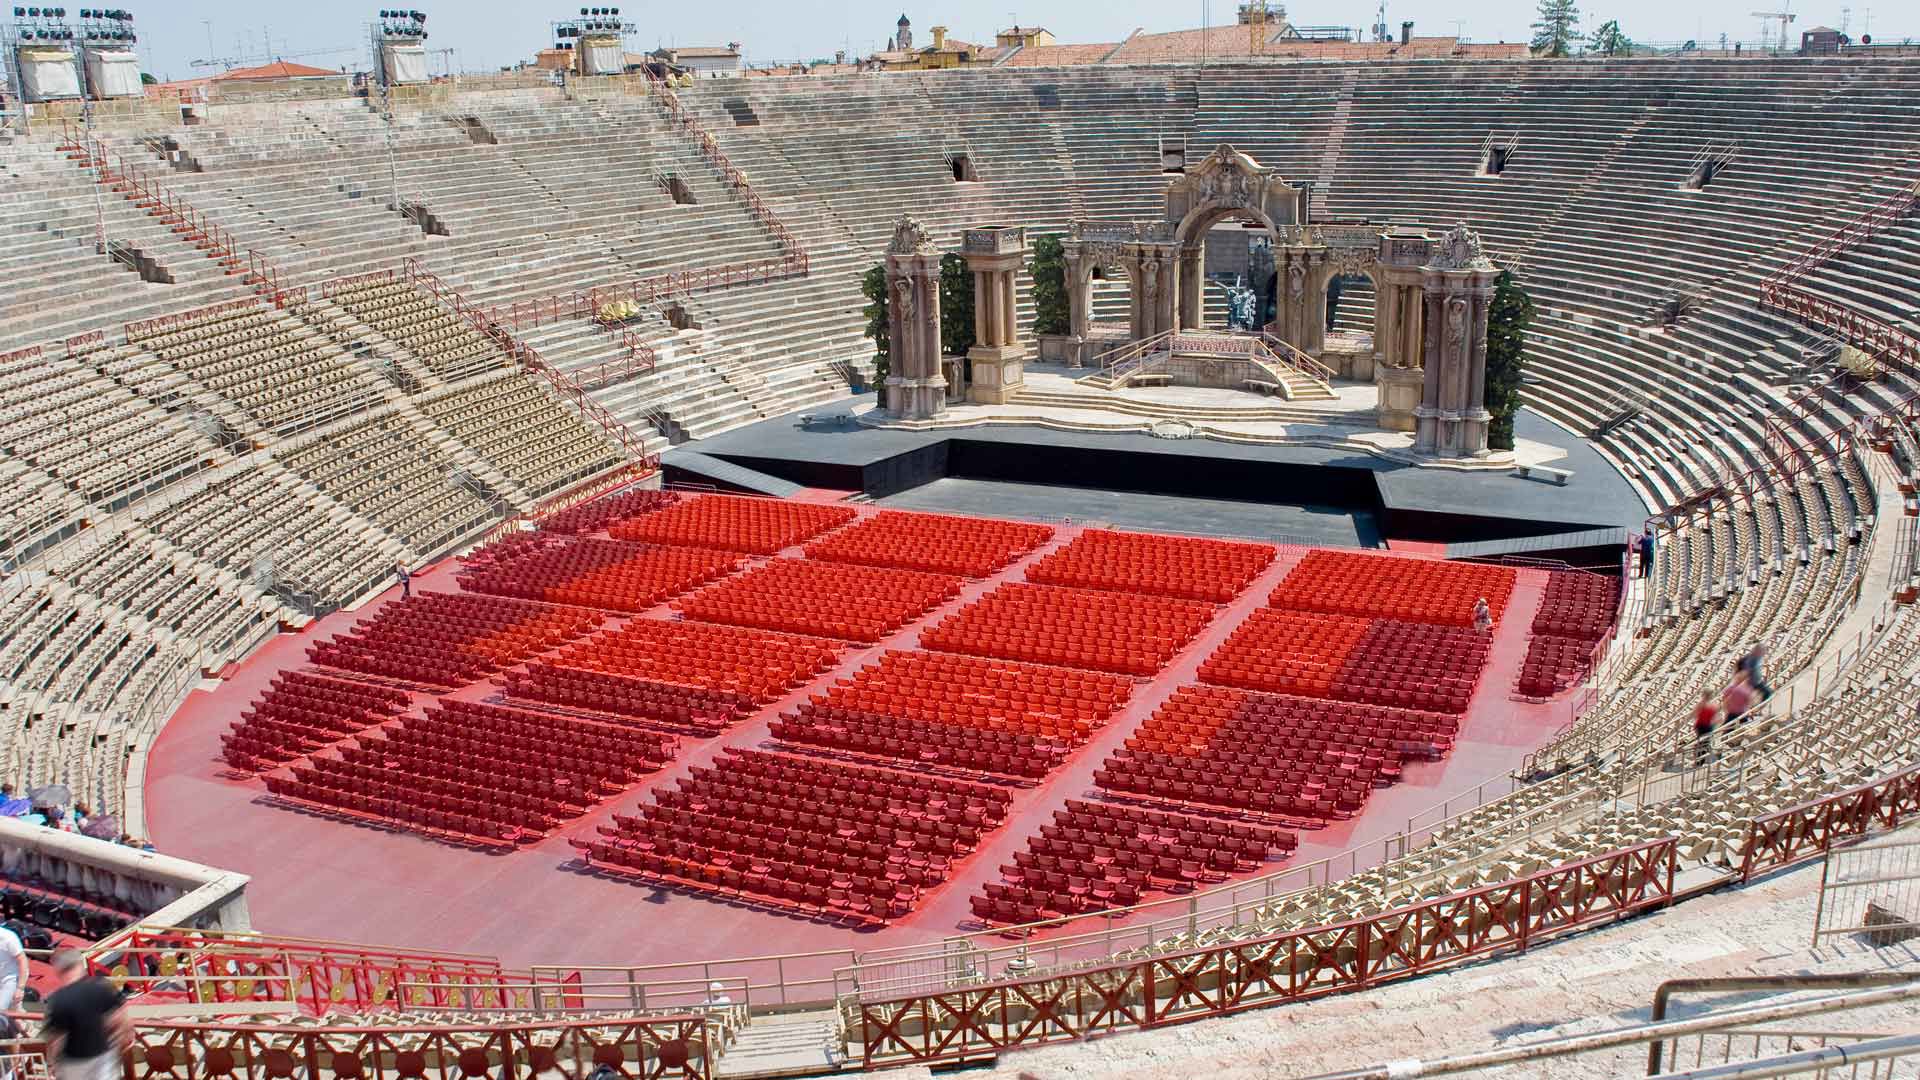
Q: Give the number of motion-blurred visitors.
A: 4